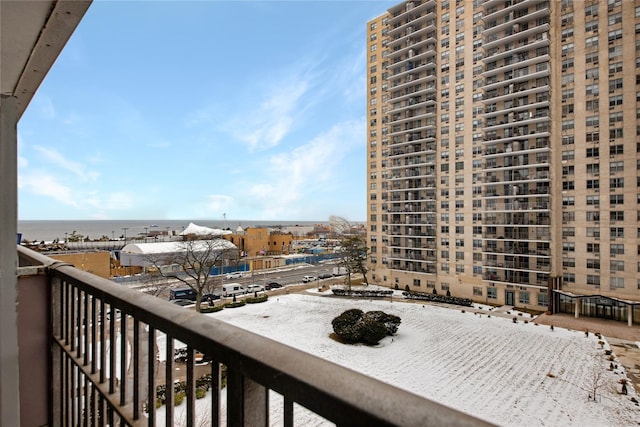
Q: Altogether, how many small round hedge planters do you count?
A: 3